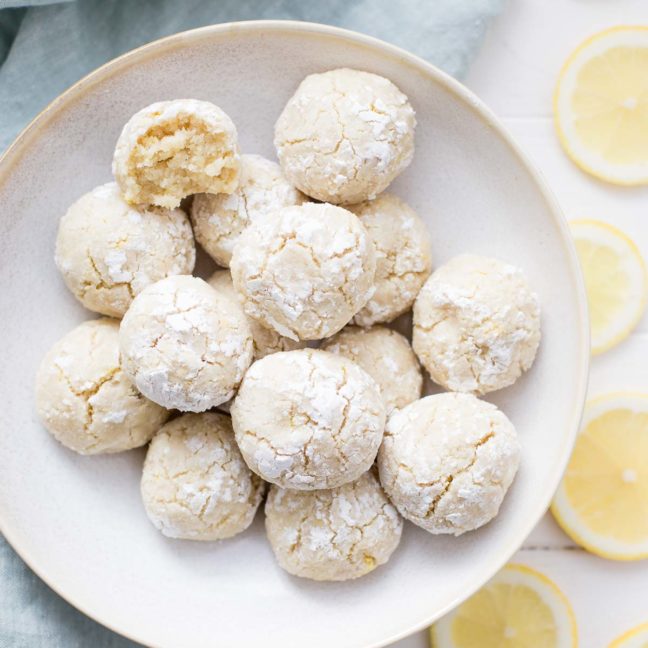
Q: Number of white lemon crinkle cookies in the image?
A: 15